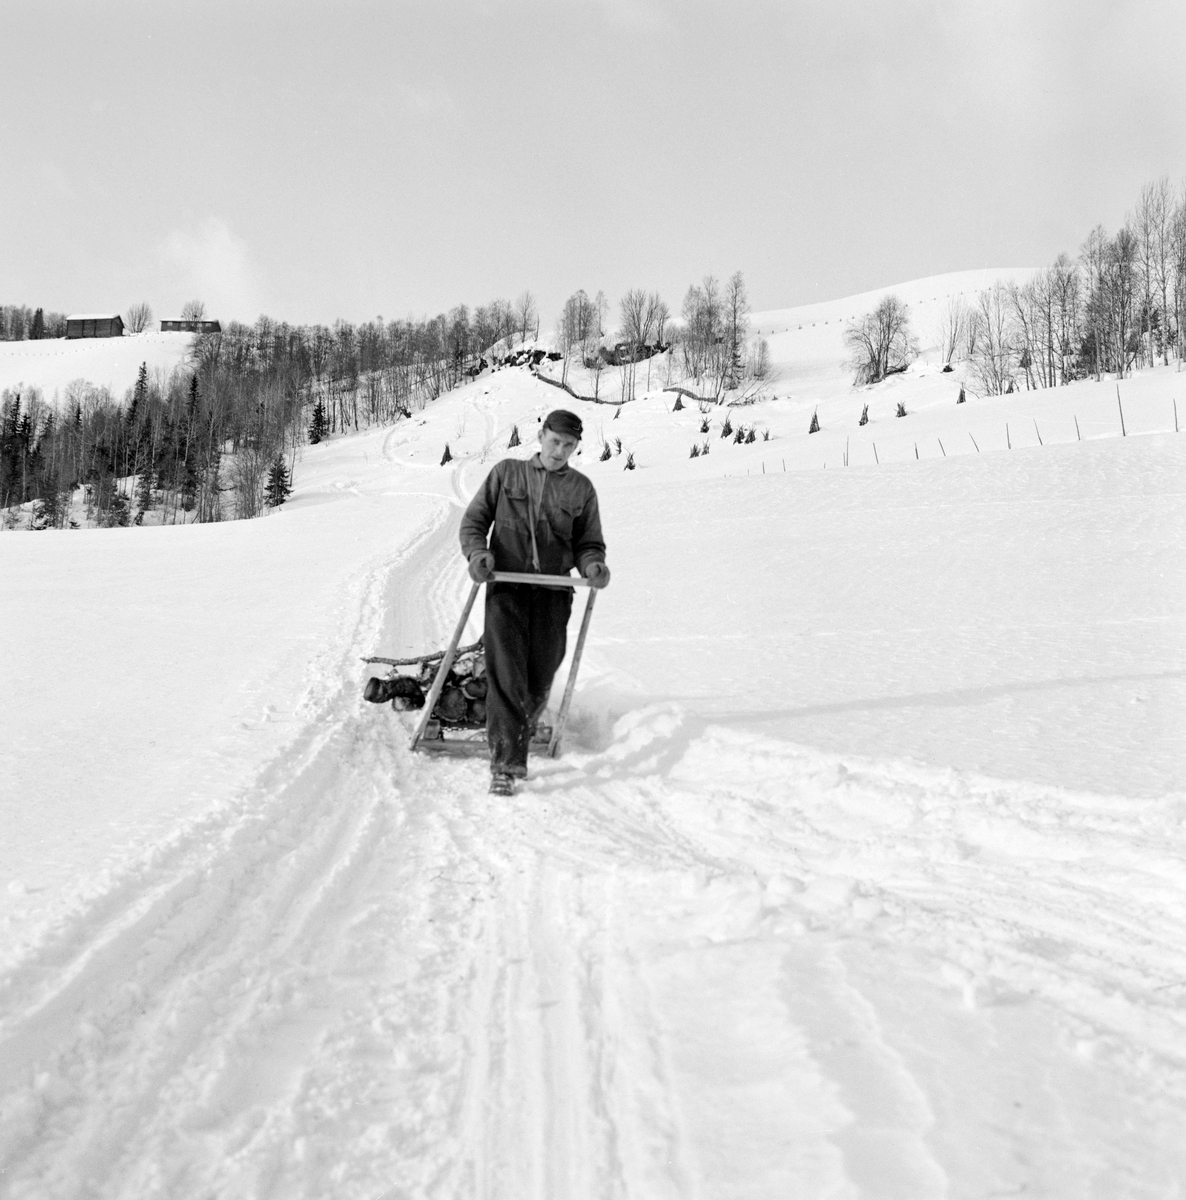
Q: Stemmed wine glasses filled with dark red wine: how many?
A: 0